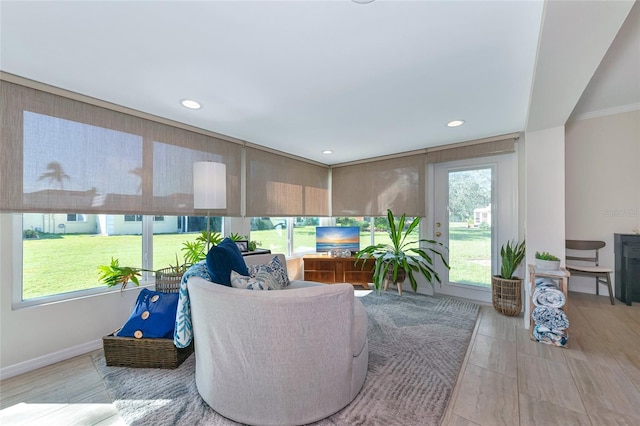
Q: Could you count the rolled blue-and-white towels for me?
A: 3